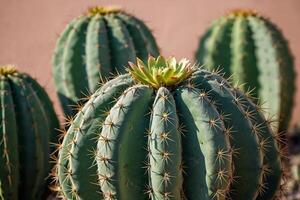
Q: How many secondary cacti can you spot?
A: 3